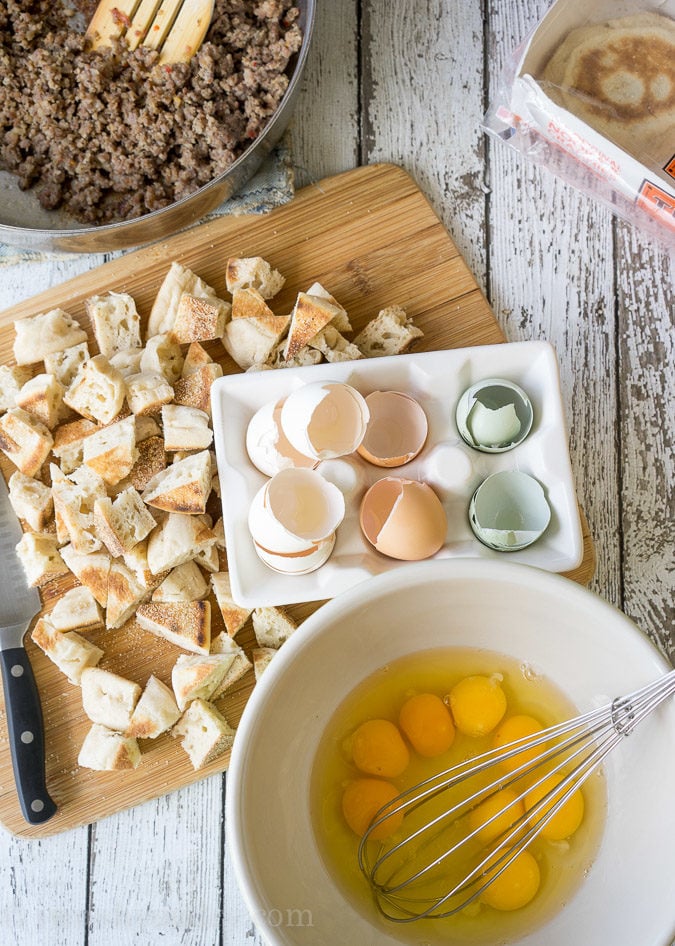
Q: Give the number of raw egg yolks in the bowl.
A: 8